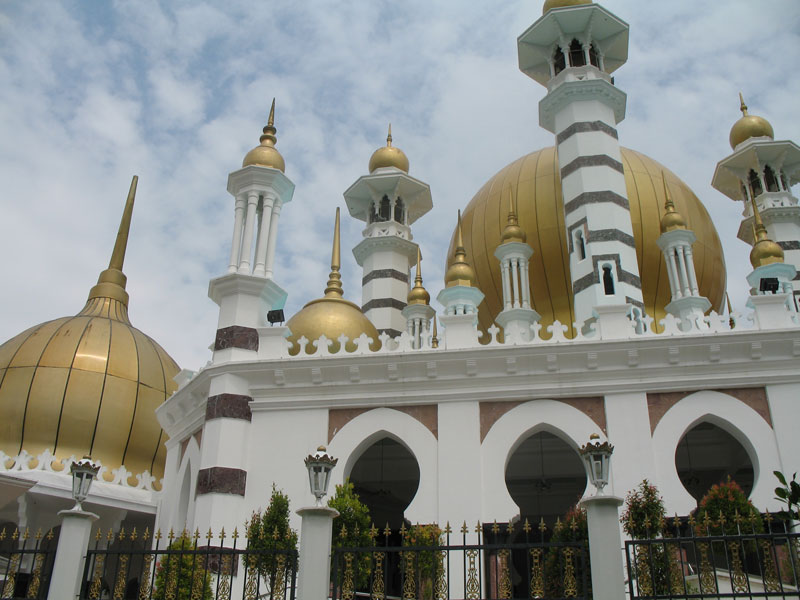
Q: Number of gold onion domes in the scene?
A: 12